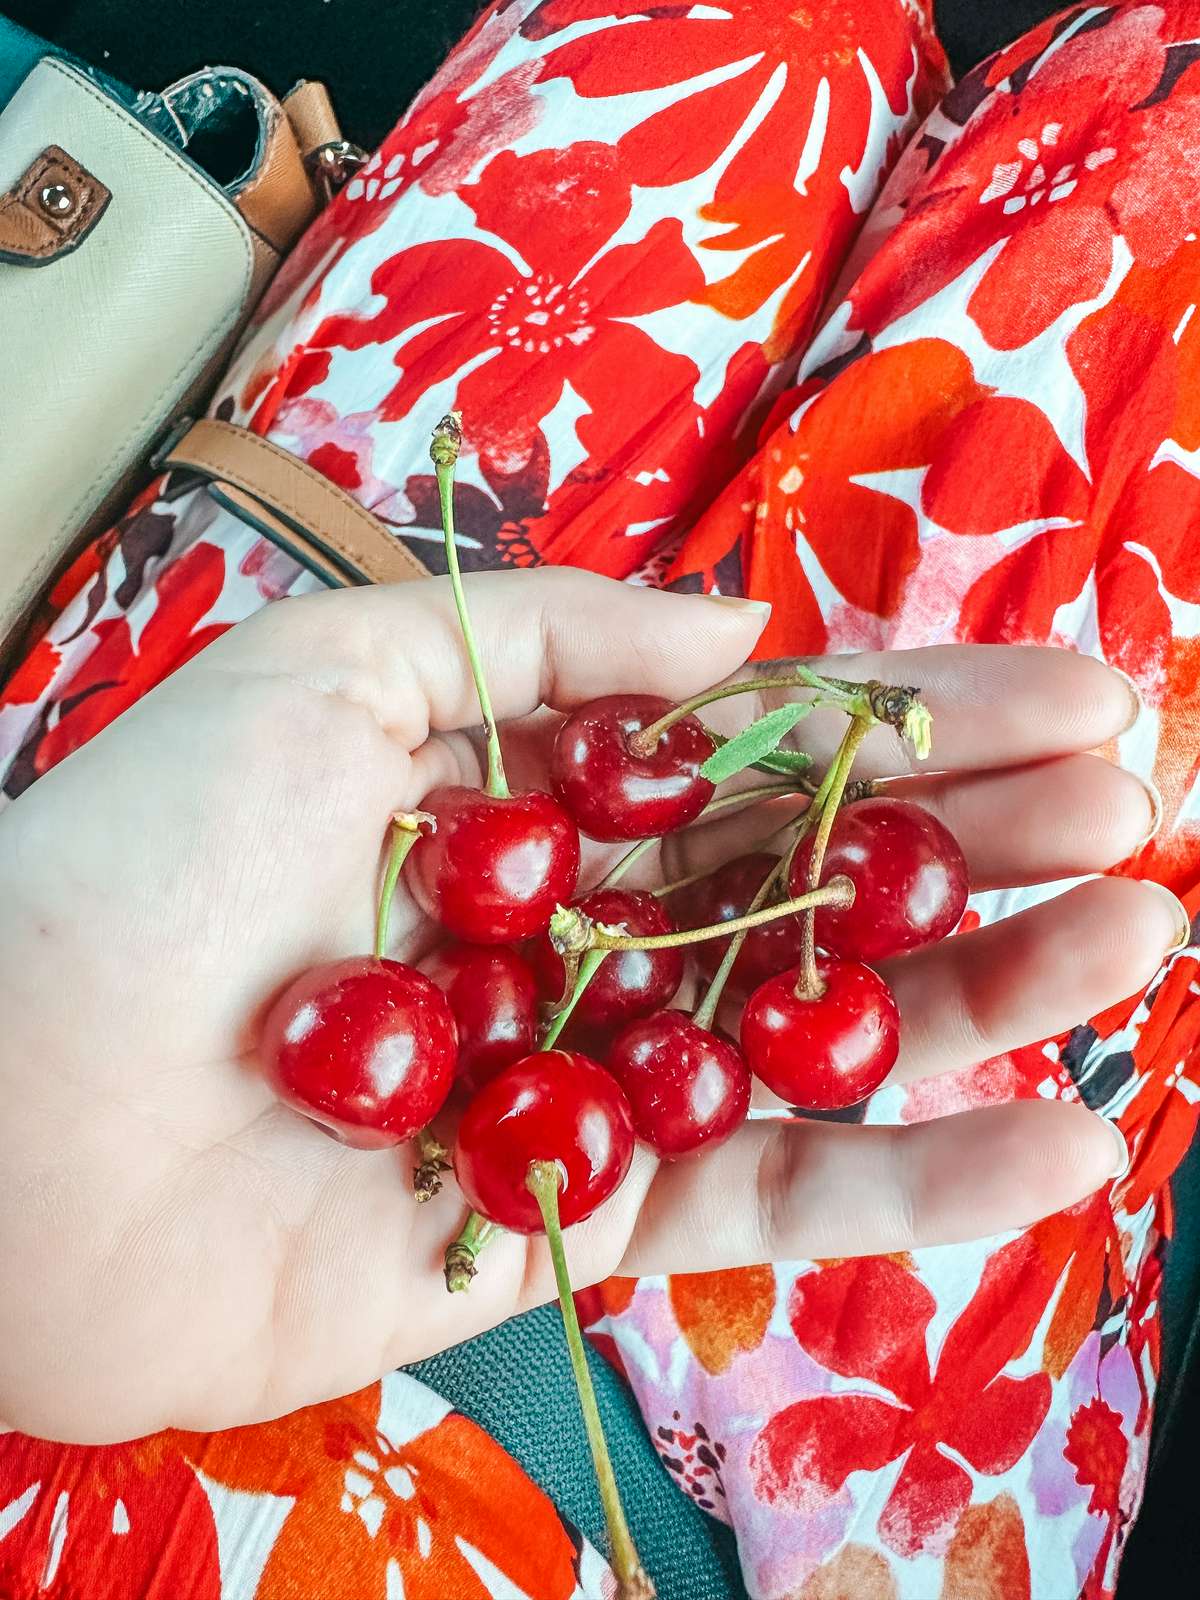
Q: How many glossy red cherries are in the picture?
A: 10